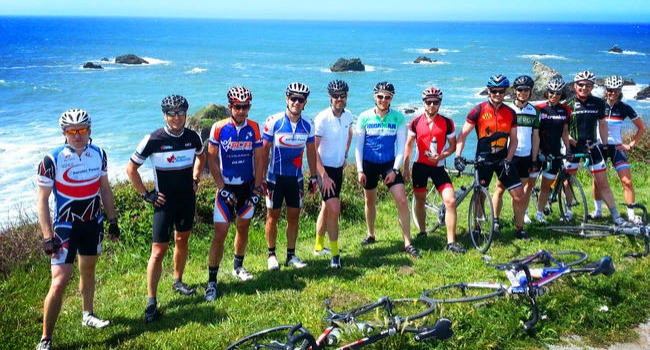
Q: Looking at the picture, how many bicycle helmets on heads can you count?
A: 12